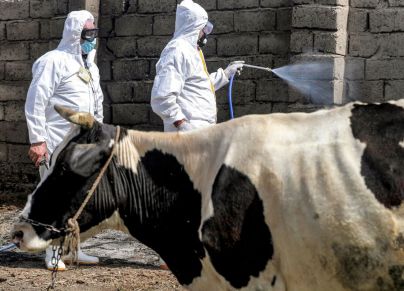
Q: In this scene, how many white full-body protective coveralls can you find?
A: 2